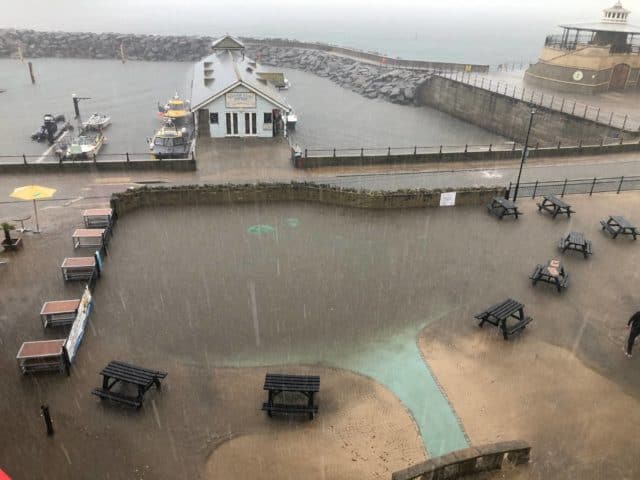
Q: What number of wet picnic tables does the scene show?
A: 8